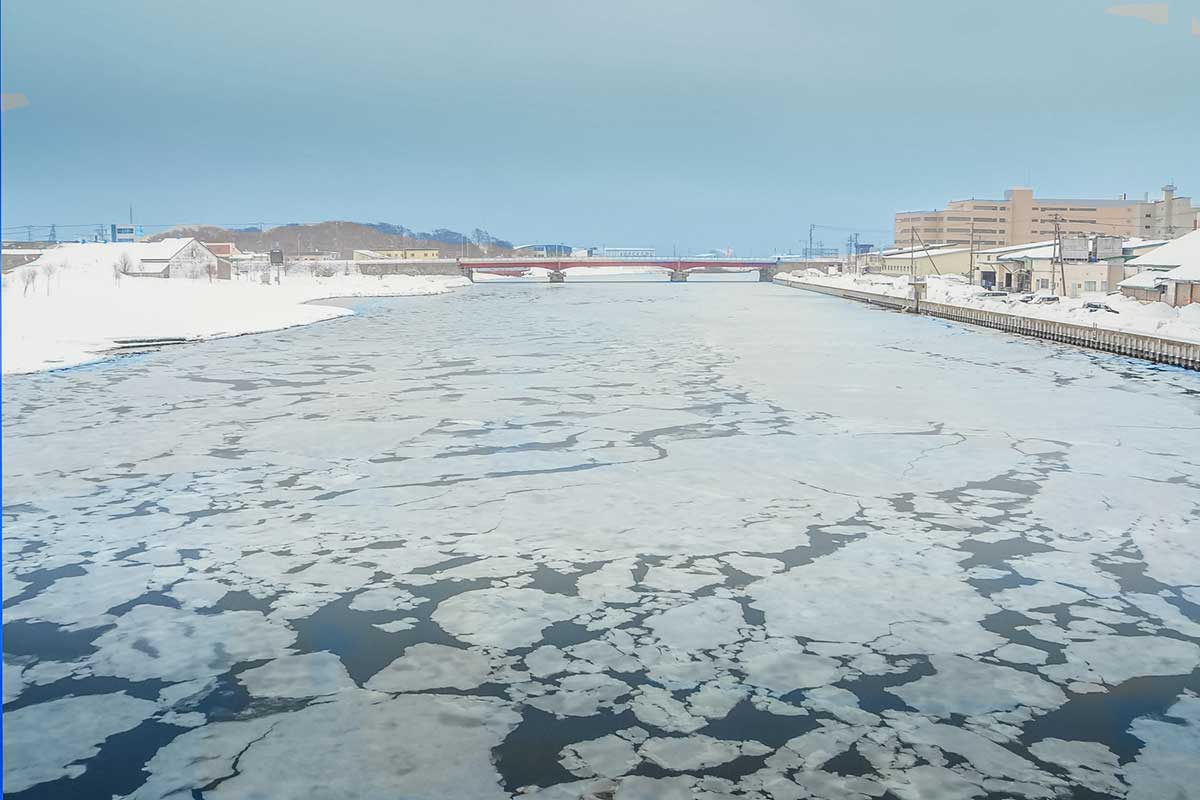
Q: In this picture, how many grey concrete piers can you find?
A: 2